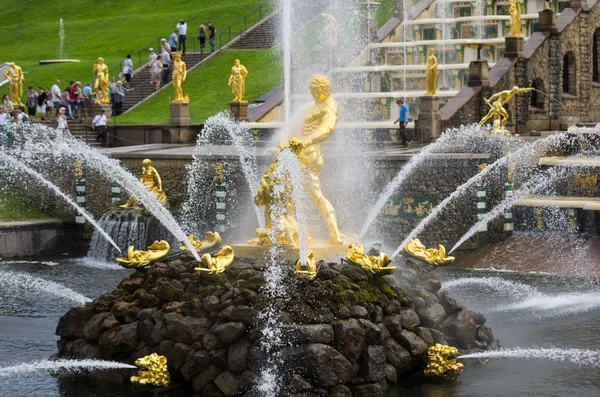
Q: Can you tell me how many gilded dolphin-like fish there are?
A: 6